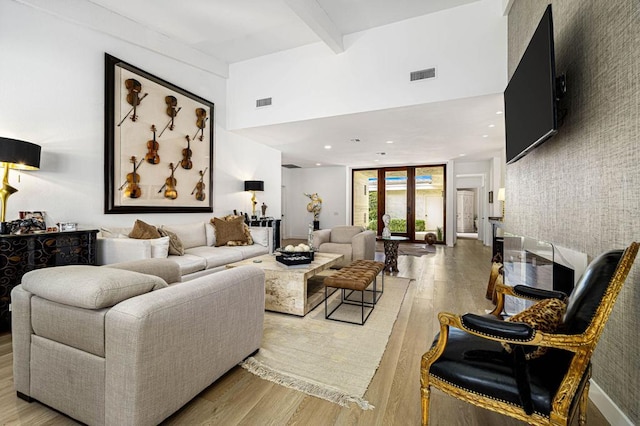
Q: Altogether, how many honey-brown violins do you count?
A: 8